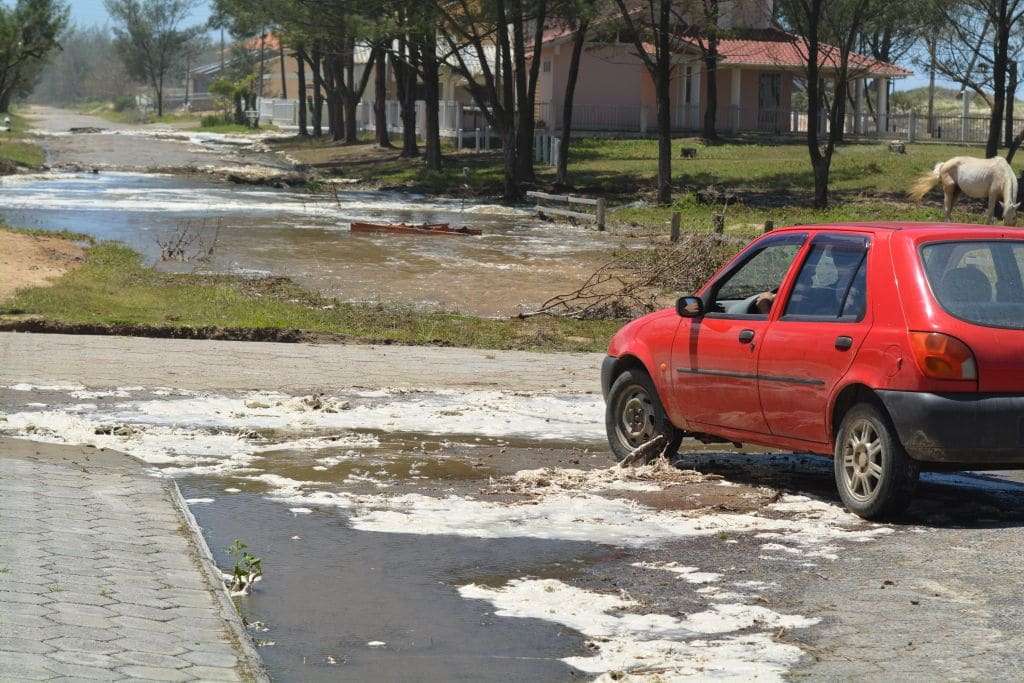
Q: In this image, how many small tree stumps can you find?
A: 2